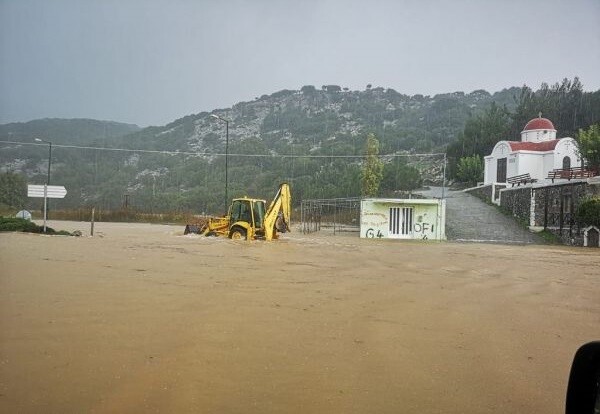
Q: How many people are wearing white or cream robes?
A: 0